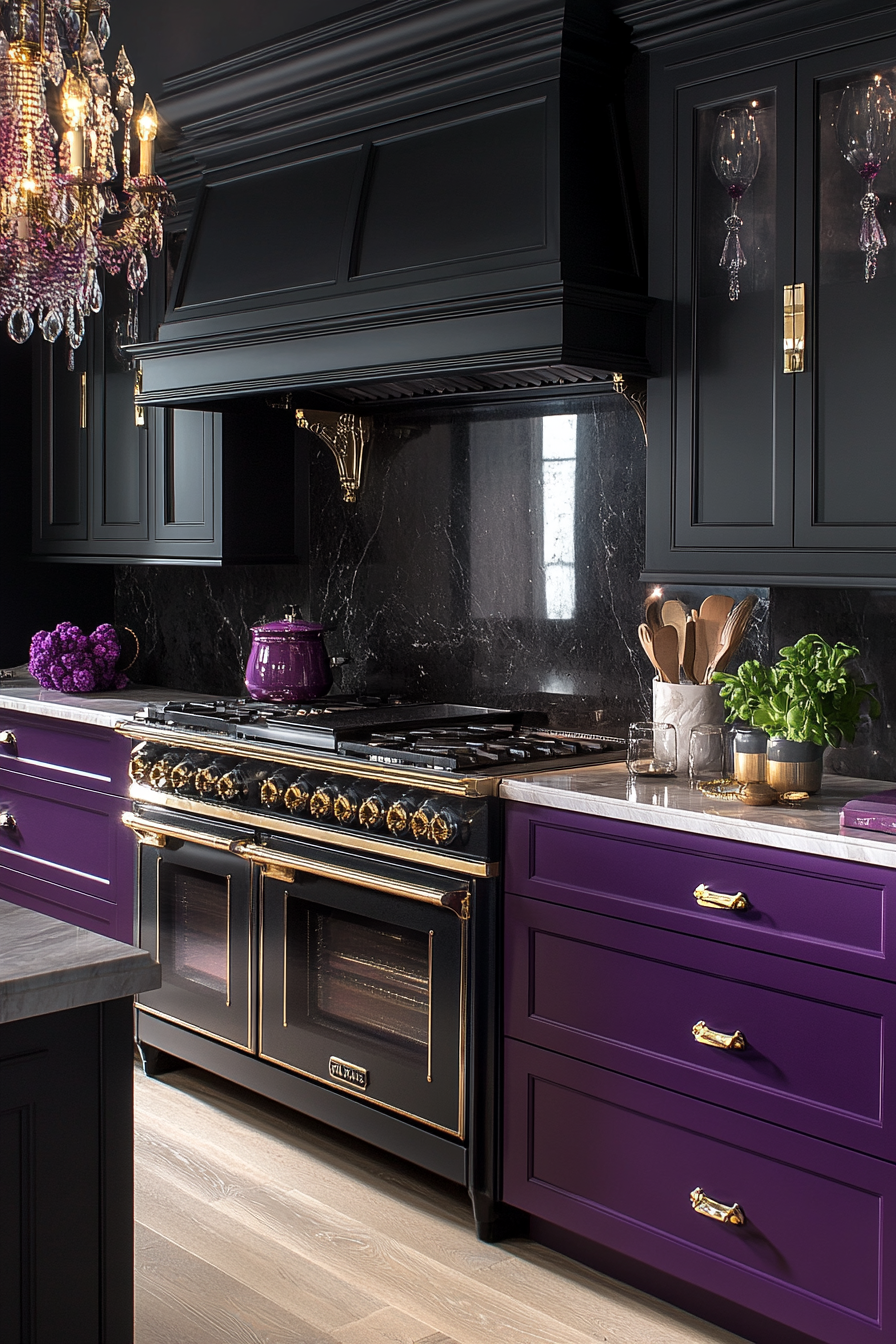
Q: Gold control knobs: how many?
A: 13